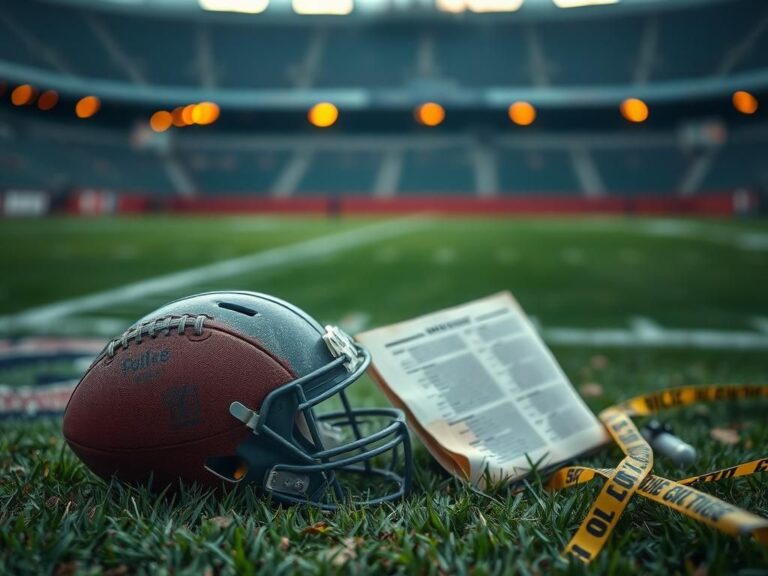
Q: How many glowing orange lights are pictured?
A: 12